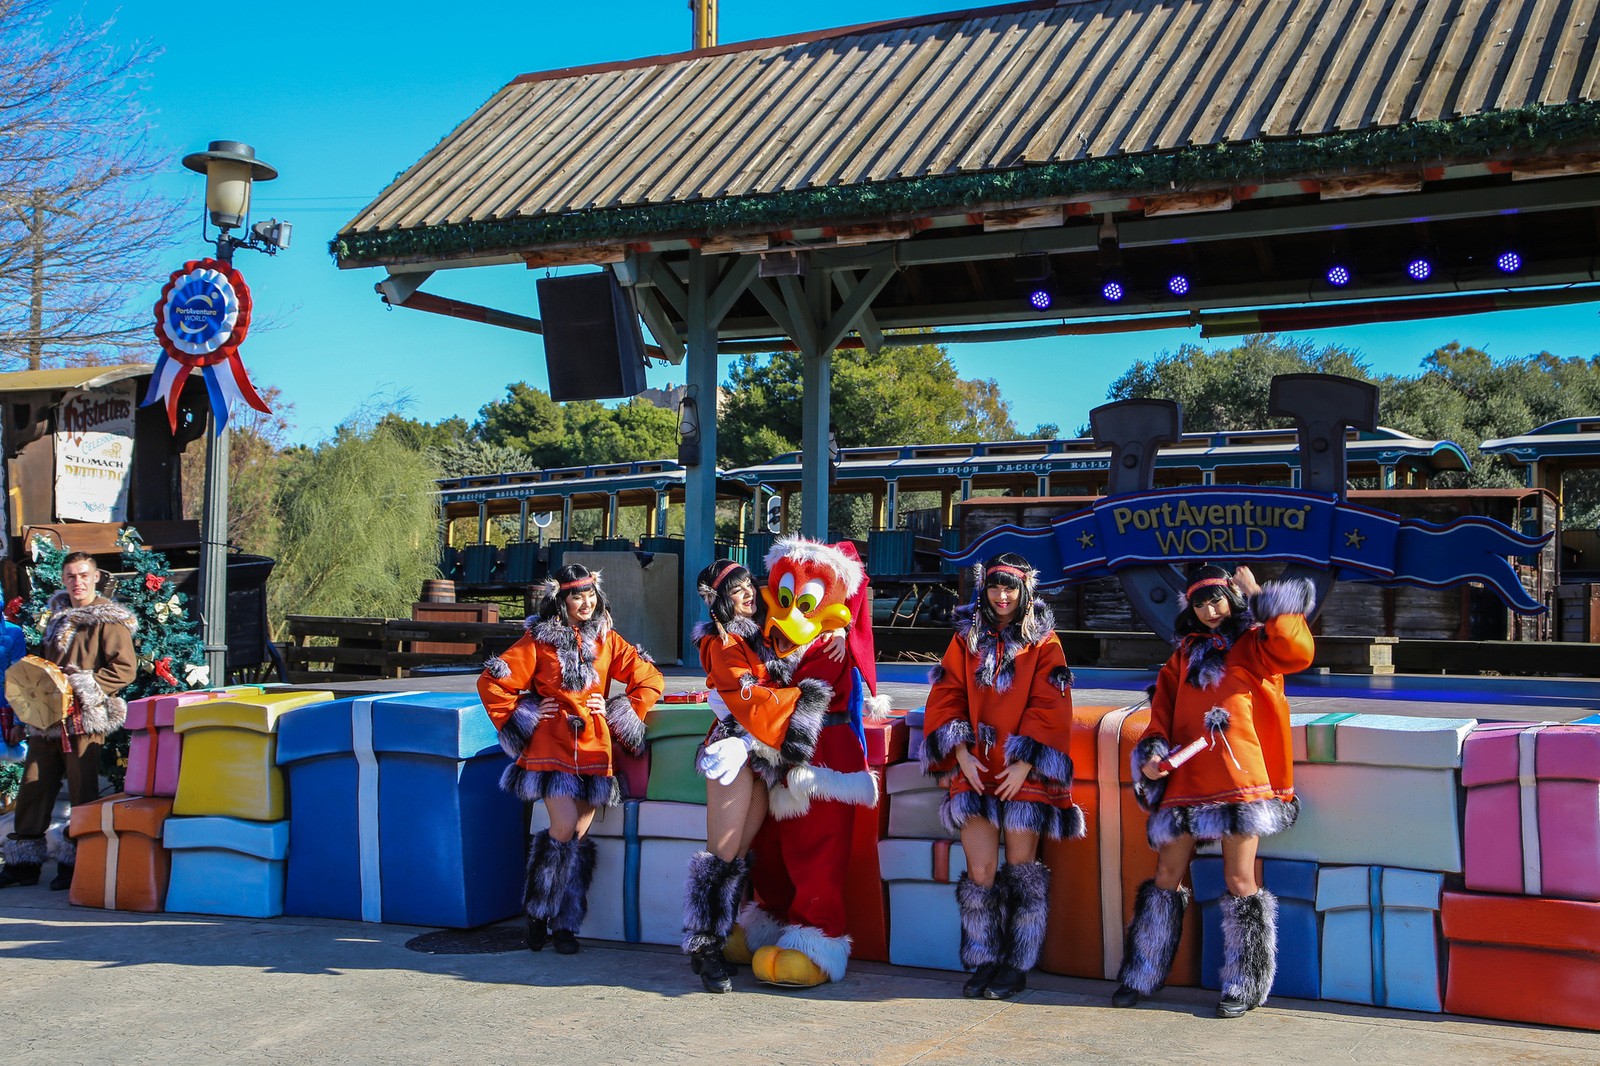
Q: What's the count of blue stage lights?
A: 6